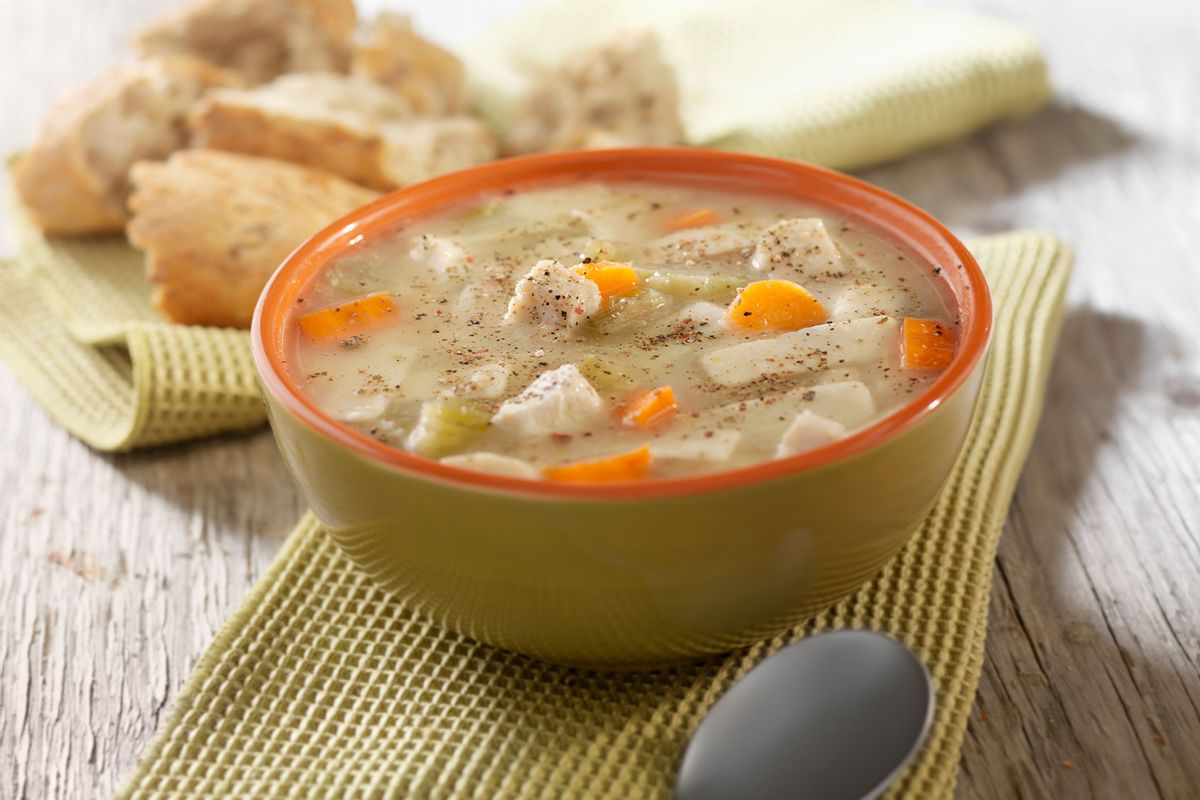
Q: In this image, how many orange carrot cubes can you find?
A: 7